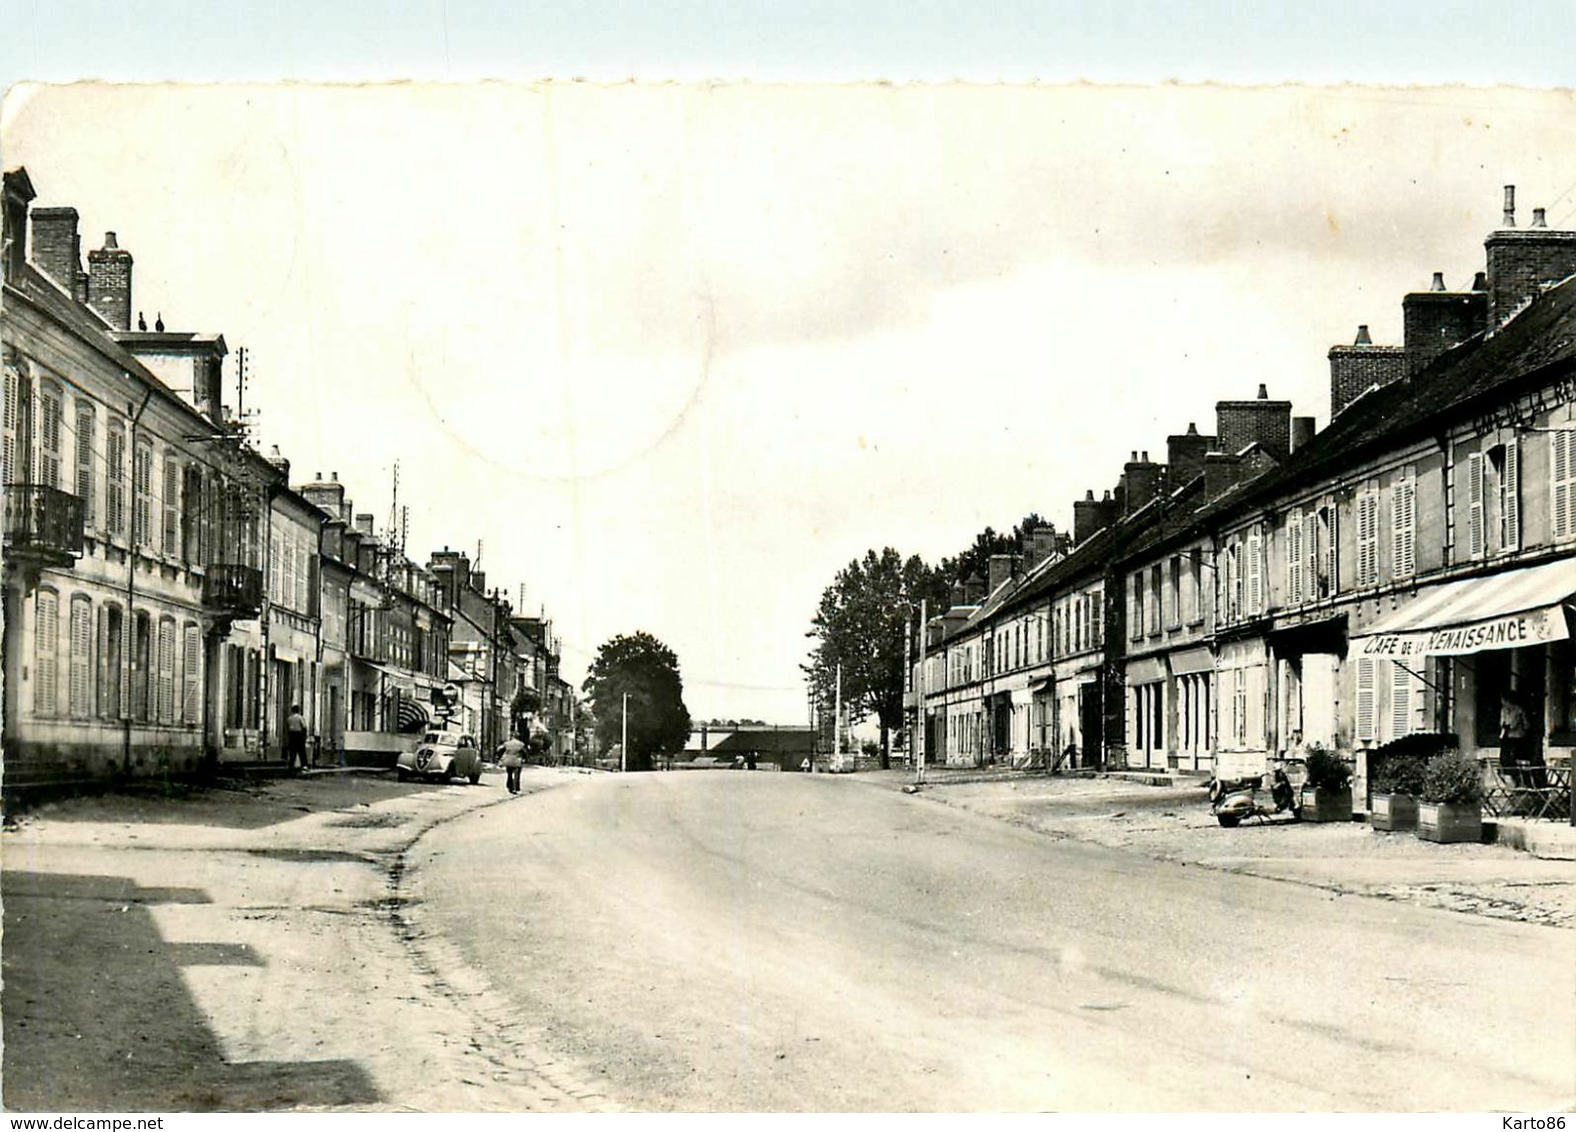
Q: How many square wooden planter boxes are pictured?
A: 3